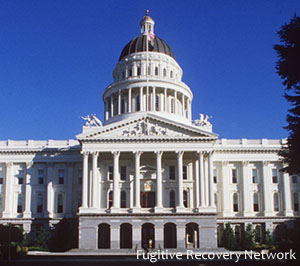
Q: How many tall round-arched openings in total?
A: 5